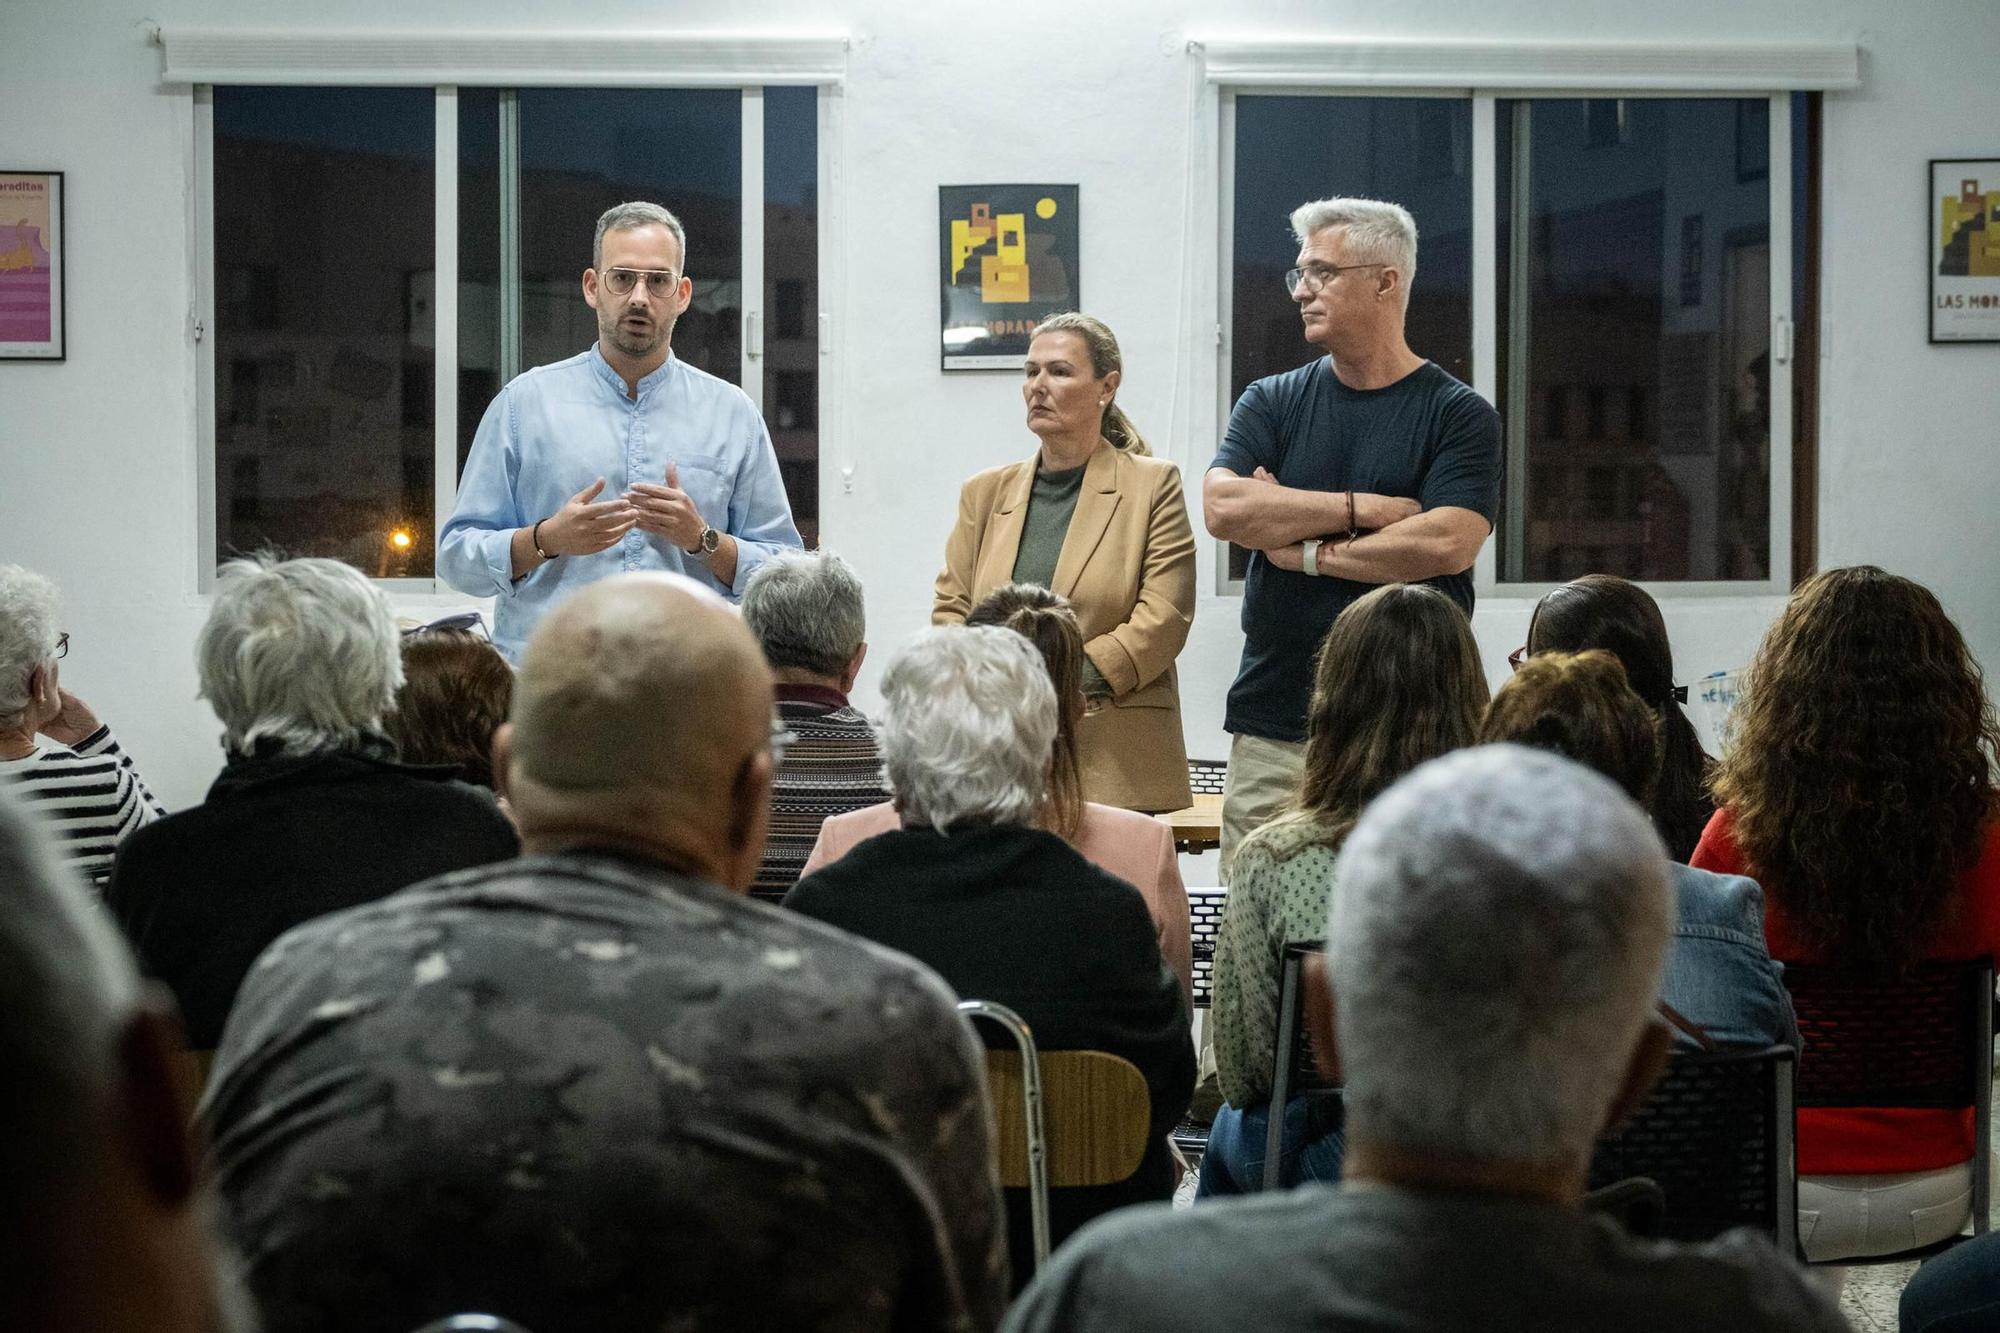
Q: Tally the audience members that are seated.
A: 13